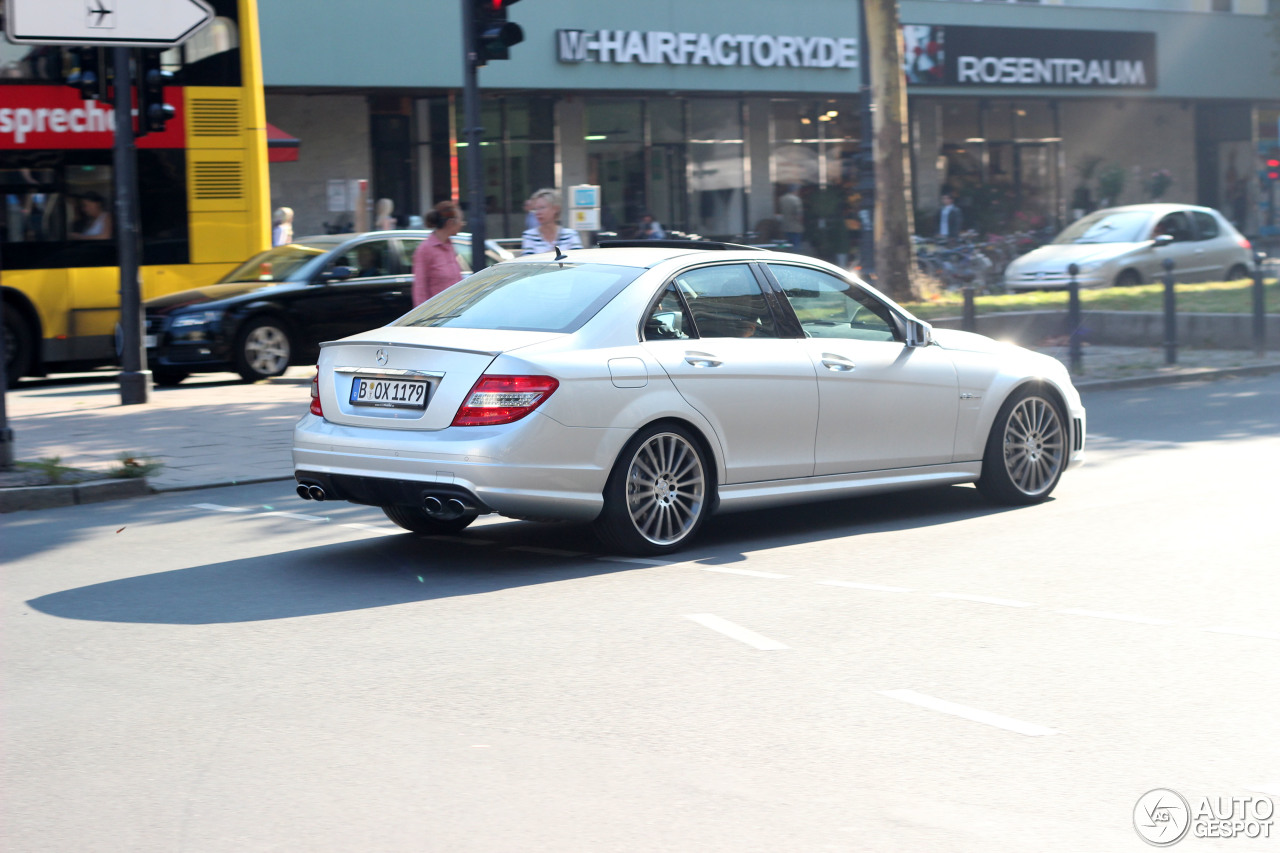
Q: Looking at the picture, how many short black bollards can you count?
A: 4